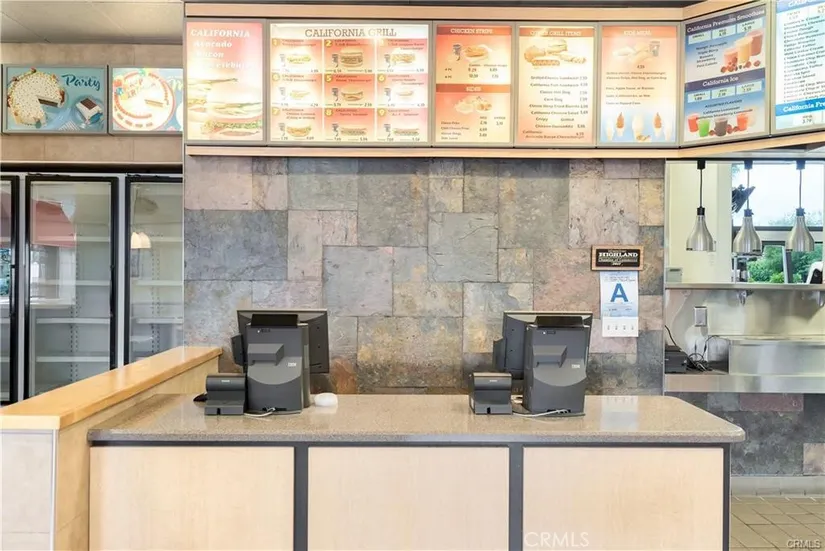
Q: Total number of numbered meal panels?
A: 9